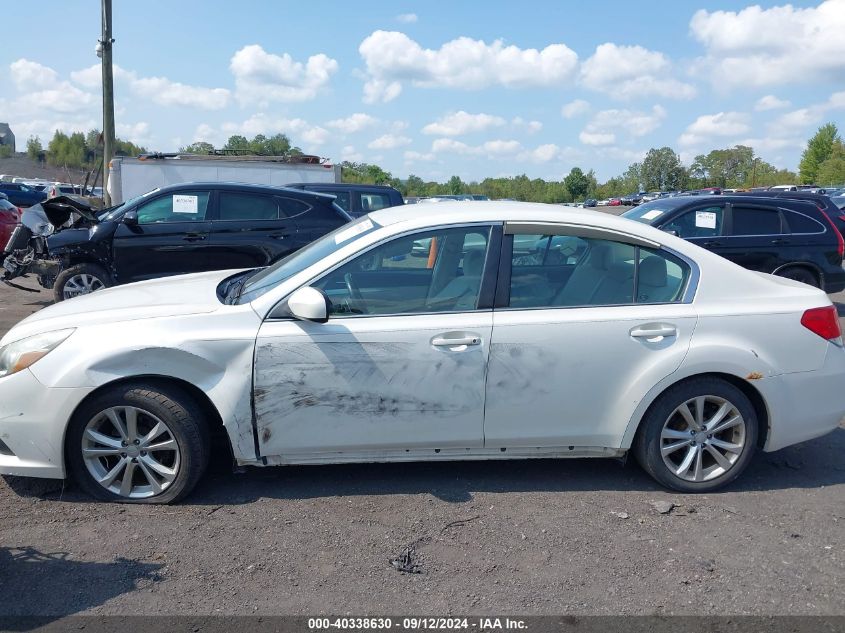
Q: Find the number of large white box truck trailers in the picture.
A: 1